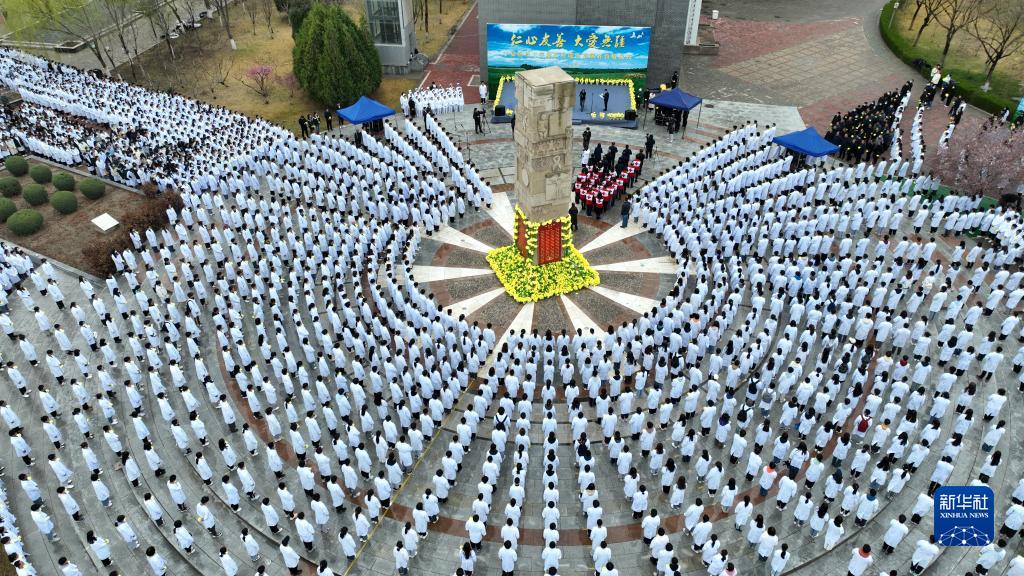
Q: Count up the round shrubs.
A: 9